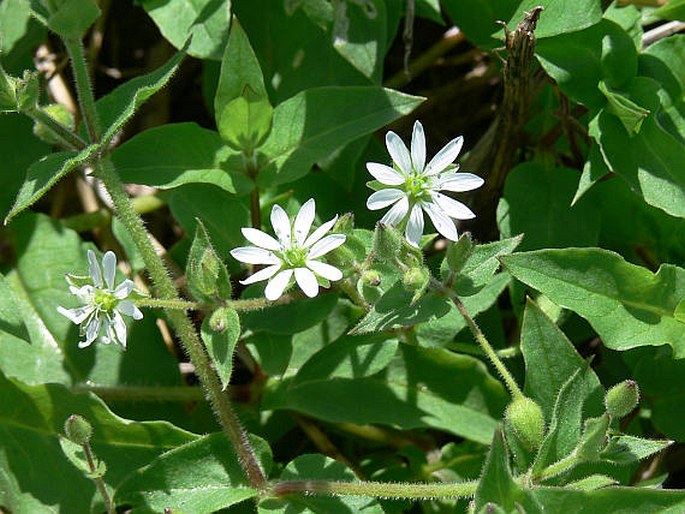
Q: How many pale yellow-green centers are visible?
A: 3